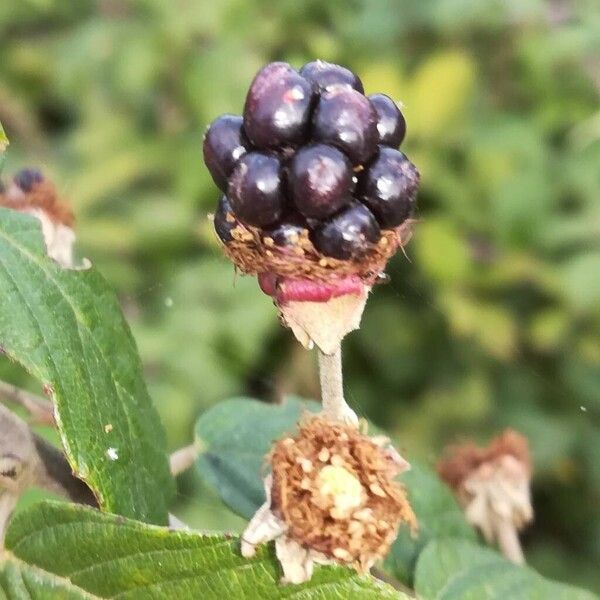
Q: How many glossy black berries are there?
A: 11